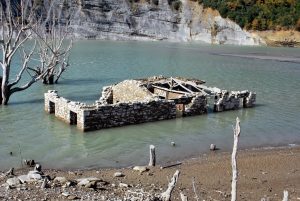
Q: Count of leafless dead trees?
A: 2